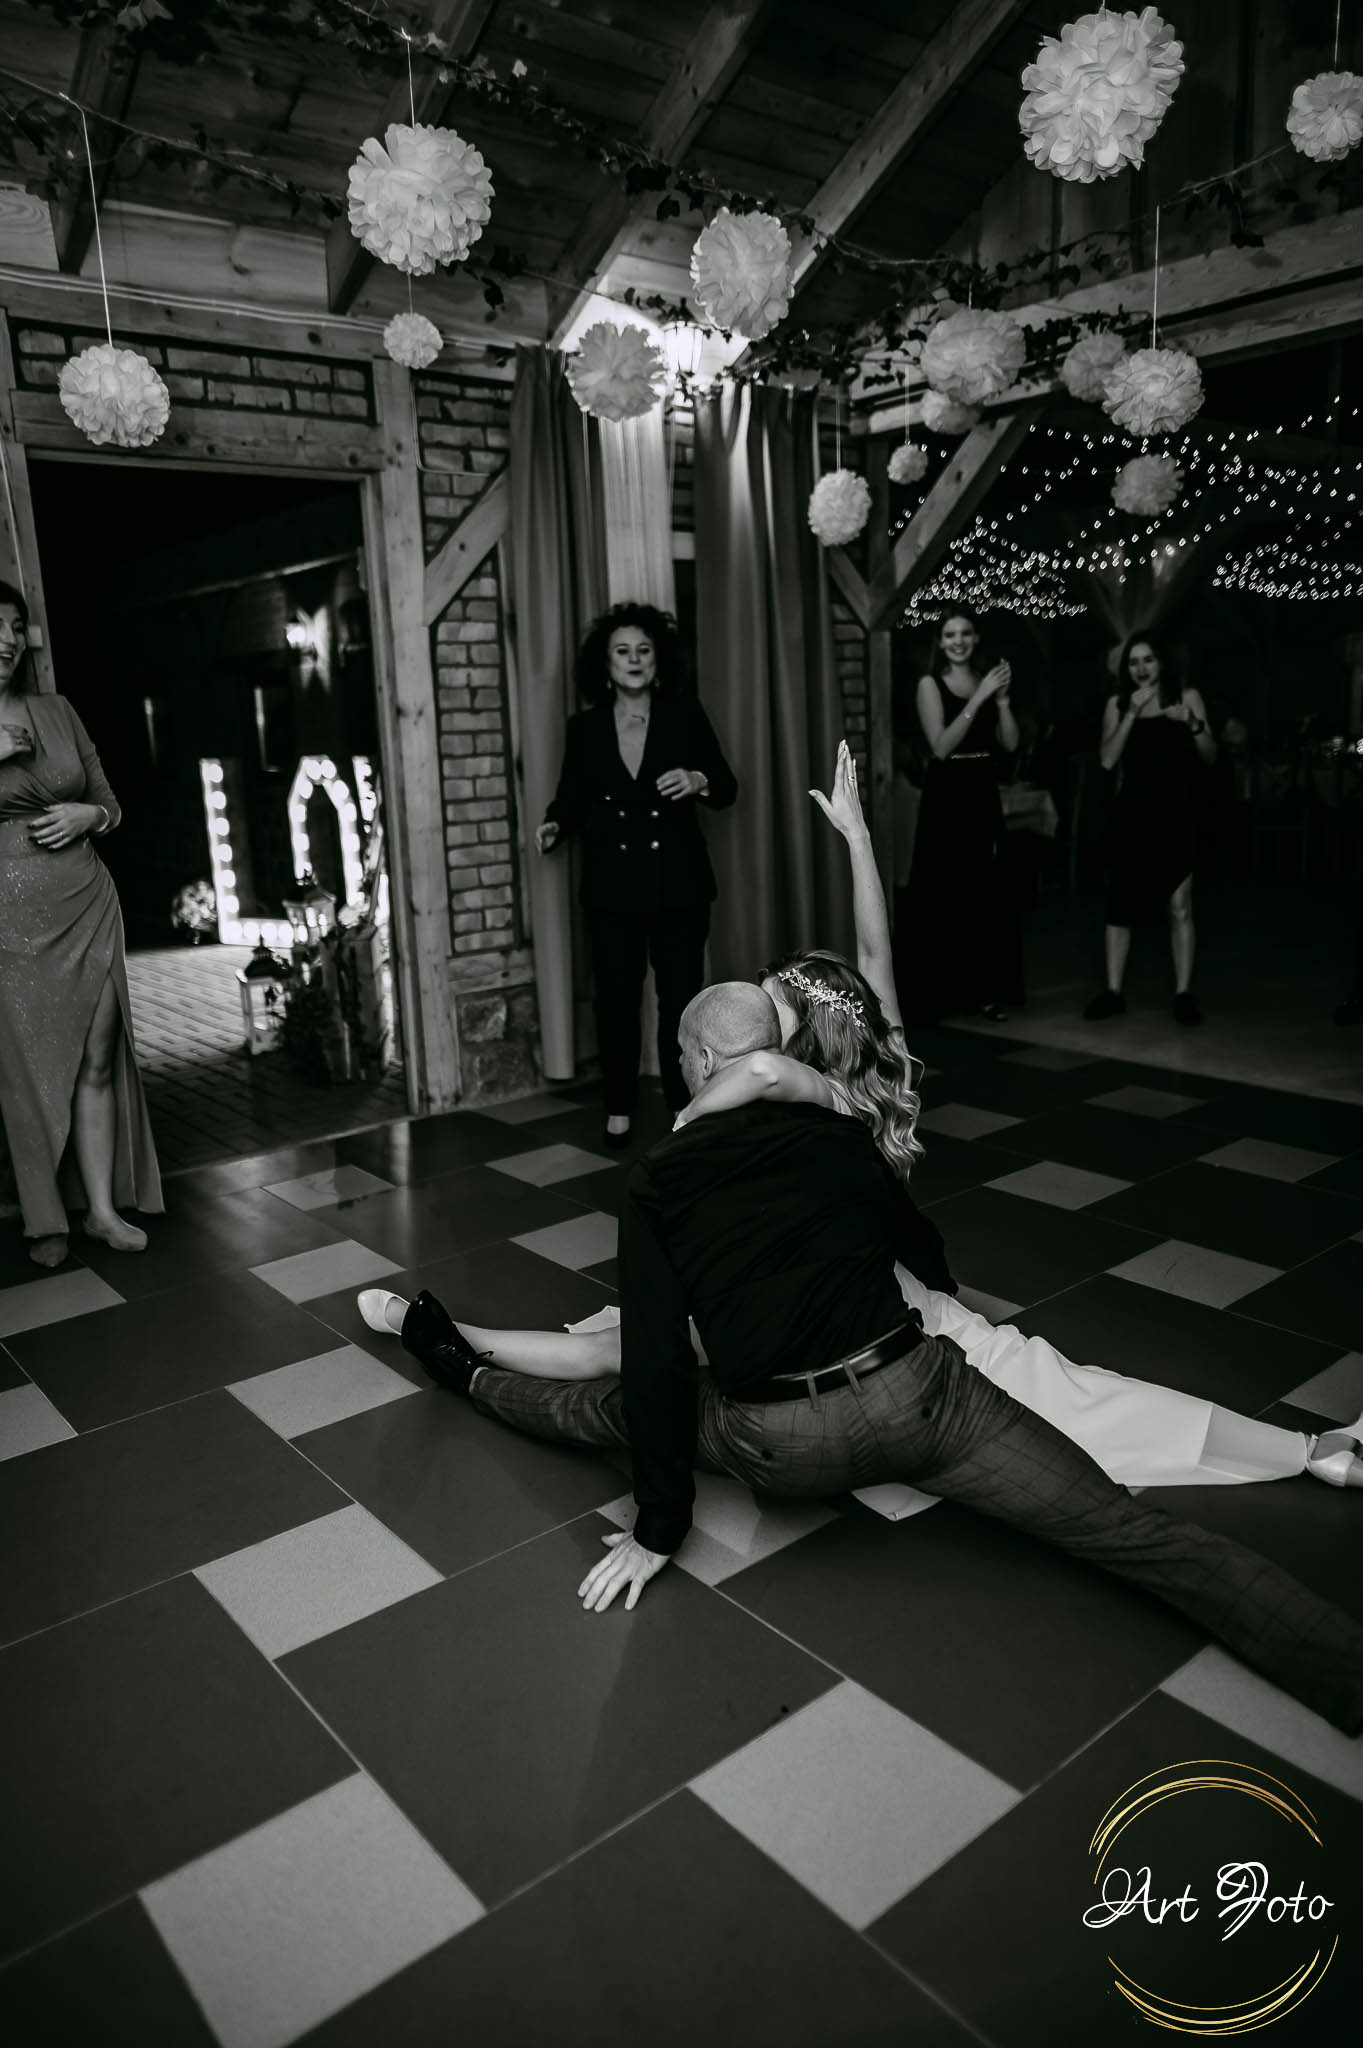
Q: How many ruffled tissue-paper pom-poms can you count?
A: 14